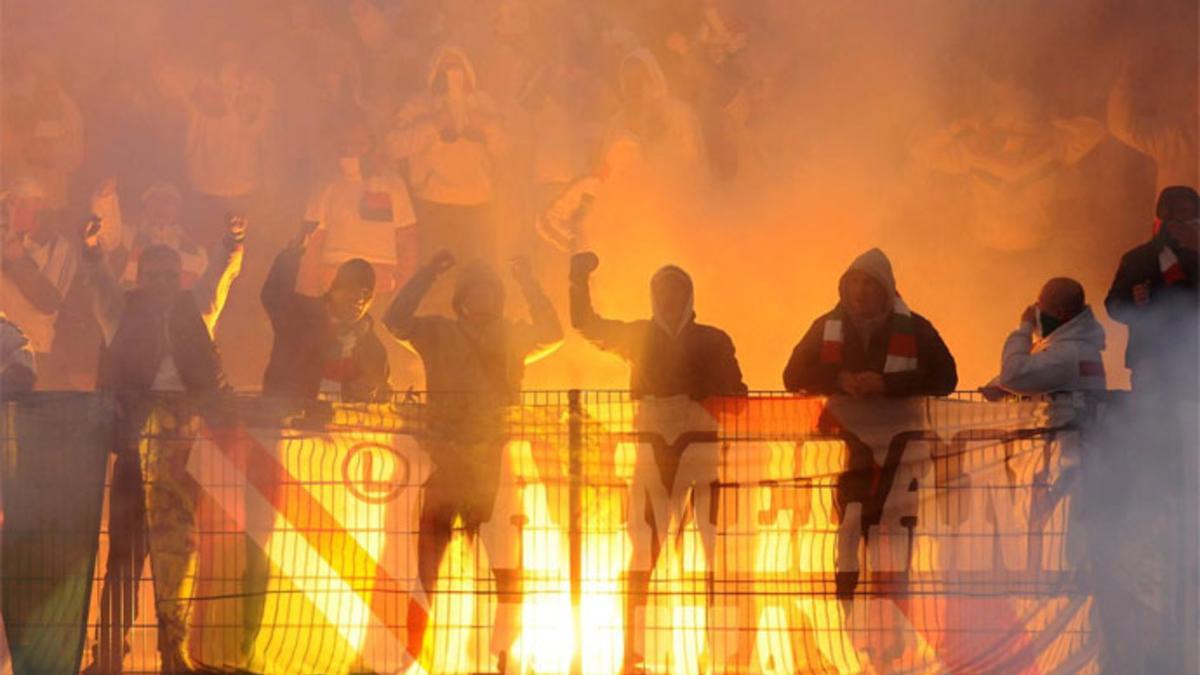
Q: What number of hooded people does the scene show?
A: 5